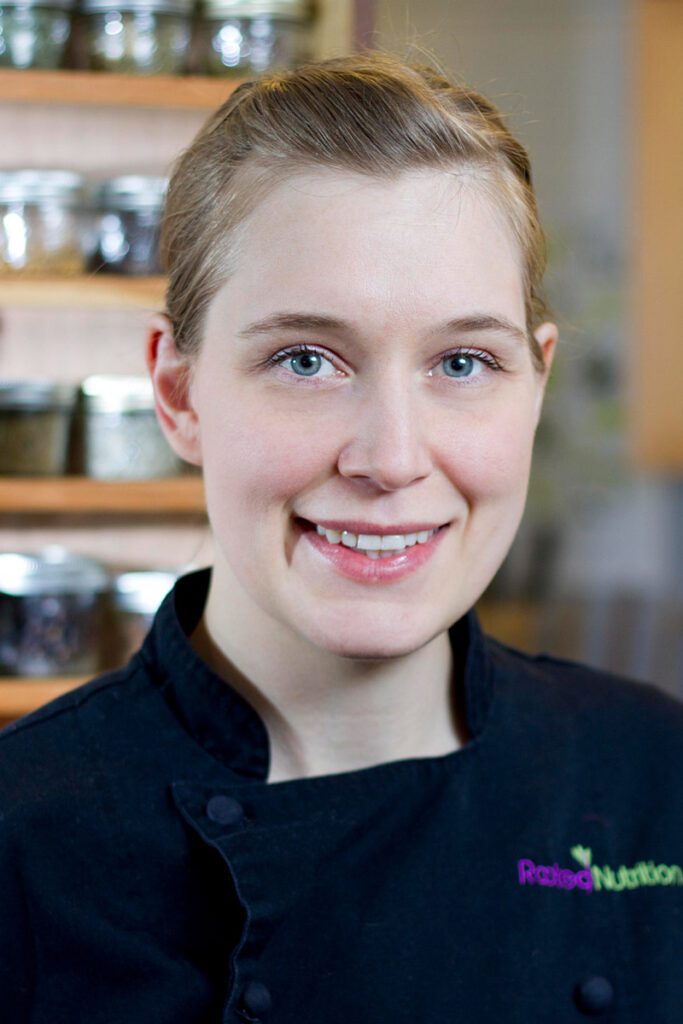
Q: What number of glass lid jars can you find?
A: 9